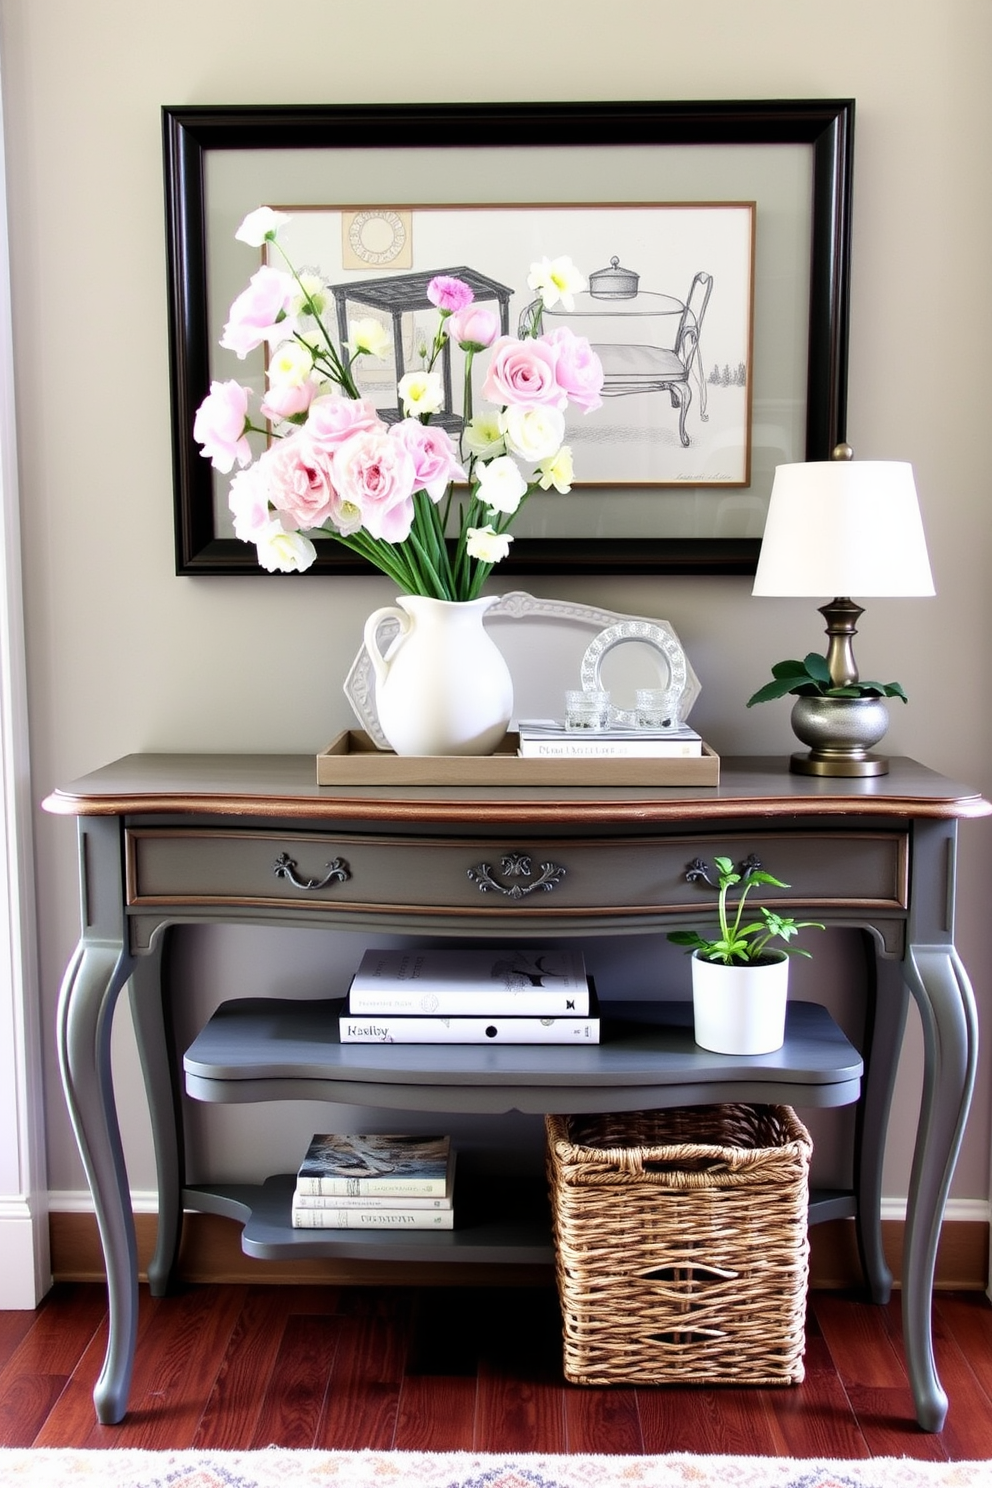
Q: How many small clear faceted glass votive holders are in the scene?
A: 2